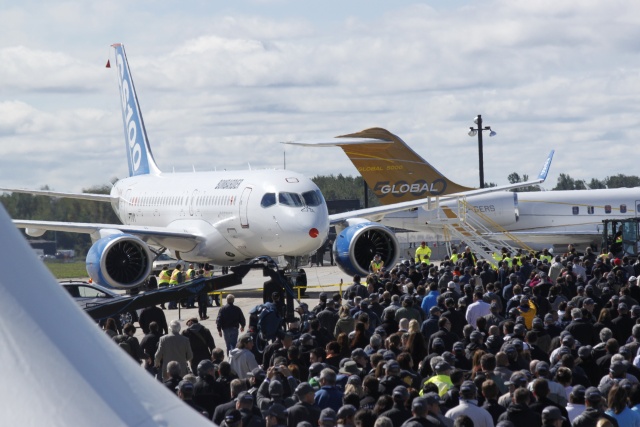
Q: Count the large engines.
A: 2